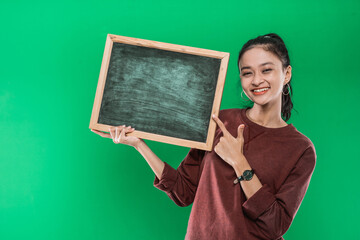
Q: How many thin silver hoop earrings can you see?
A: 2